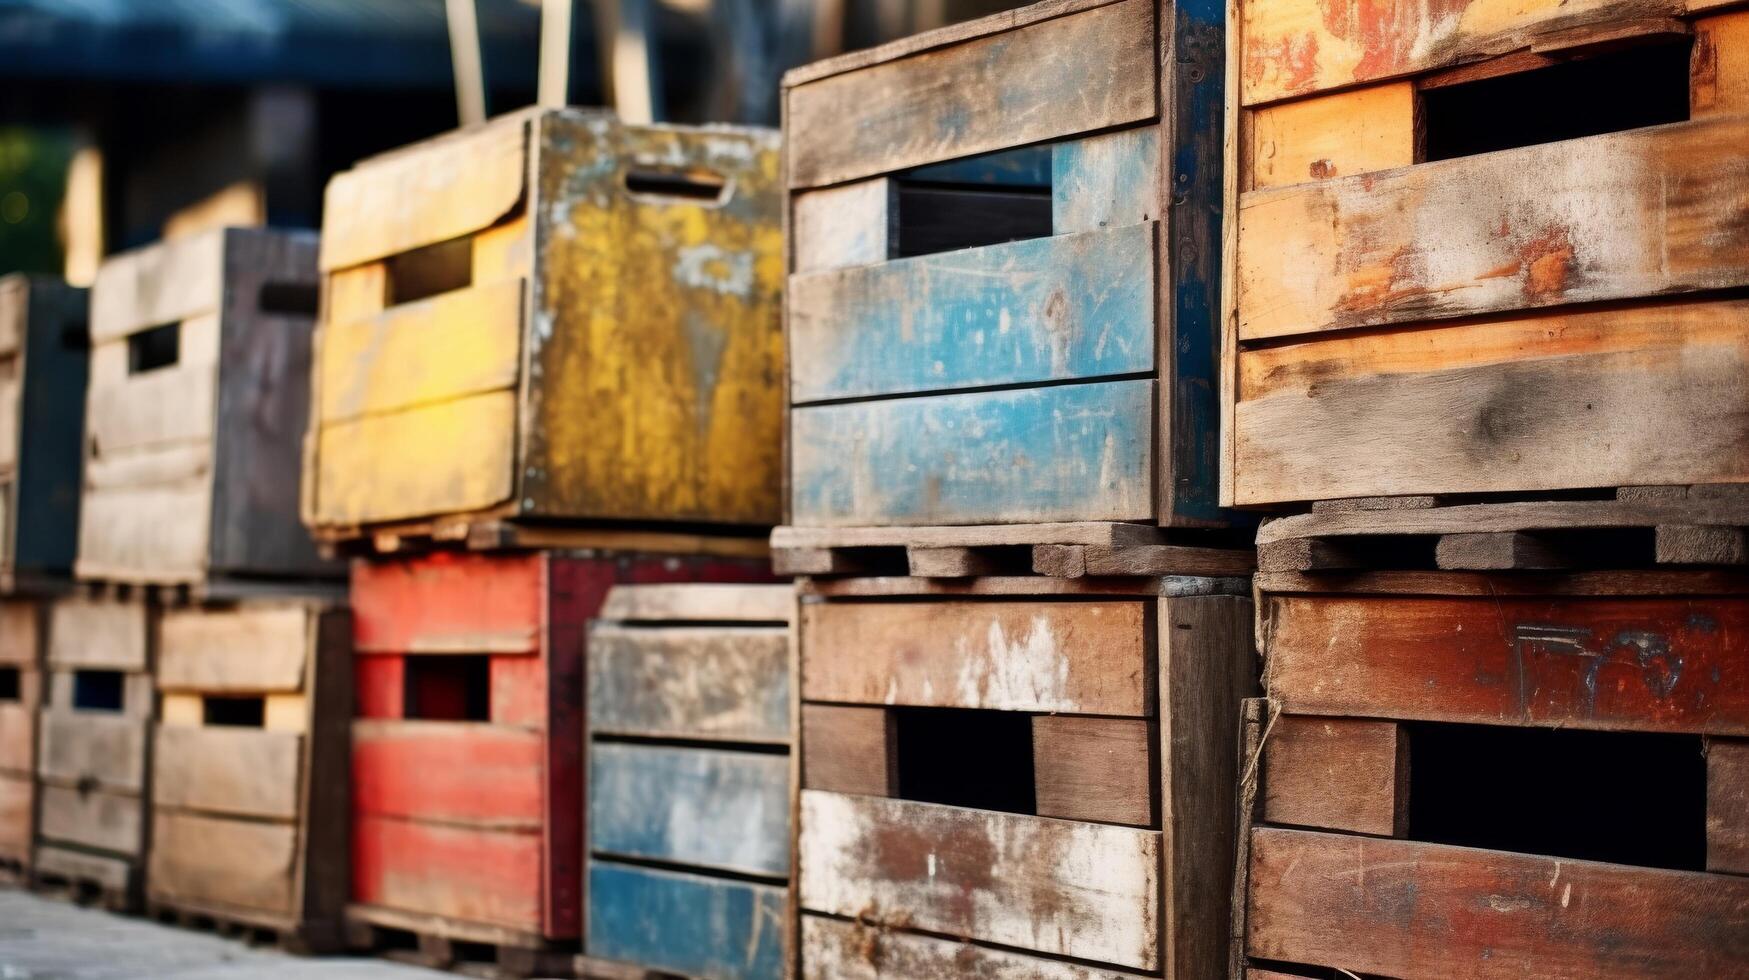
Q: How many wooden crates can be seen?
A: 12